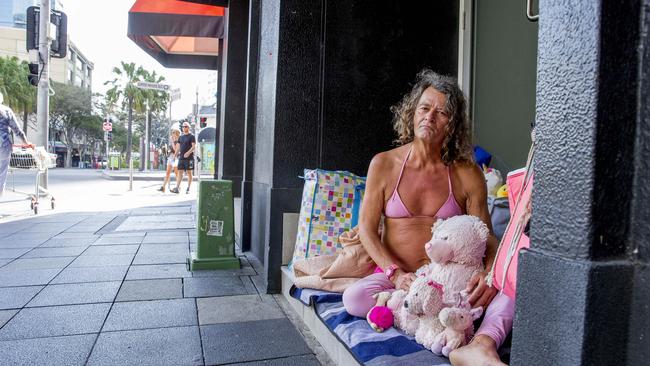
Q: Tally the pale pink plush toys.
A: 3